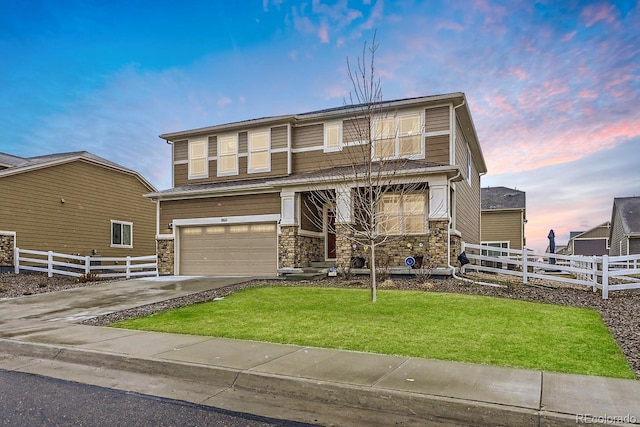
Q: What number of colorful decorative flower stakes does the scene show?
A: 4